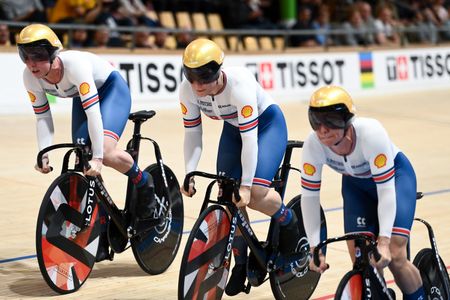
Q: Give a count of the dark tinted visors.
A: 3